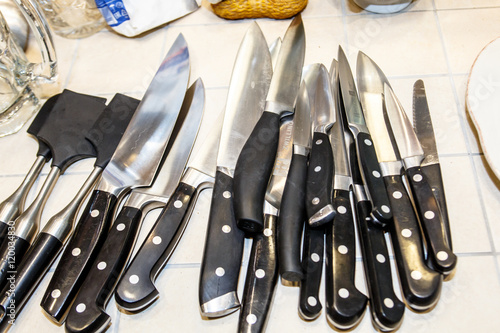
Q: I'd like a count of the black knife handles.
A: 15